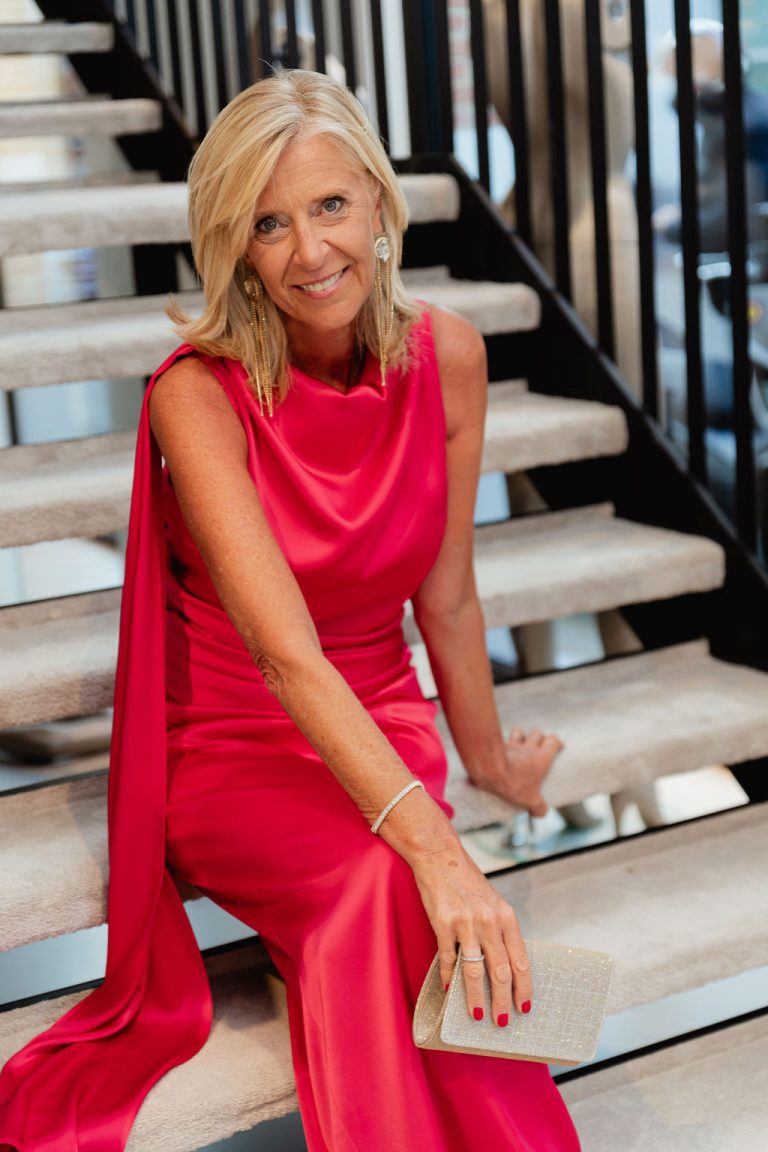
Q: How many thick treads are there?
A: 9